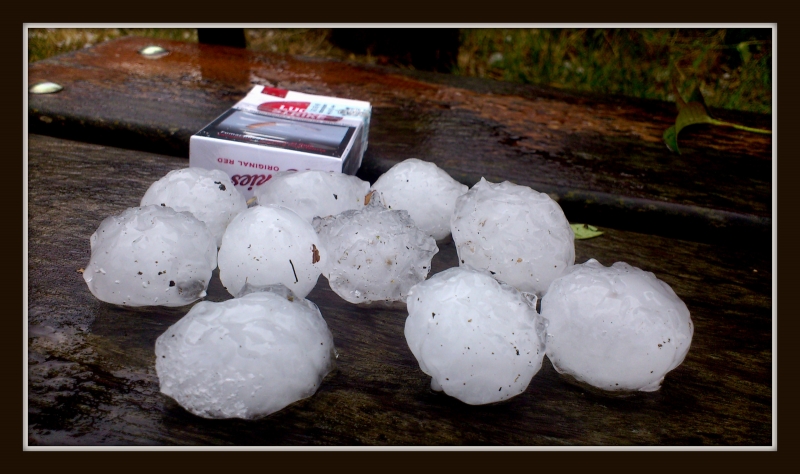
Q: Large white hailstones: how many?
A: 10